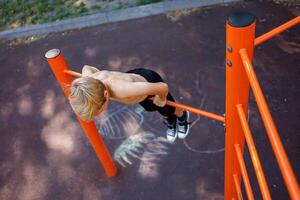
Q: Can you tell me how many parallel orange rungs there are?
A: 4